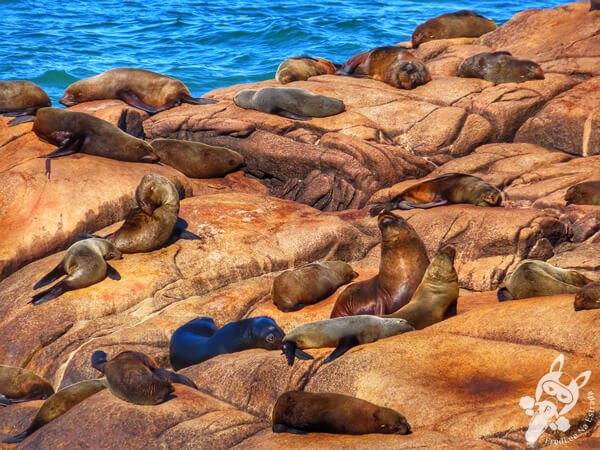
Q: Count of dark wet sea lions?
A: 1